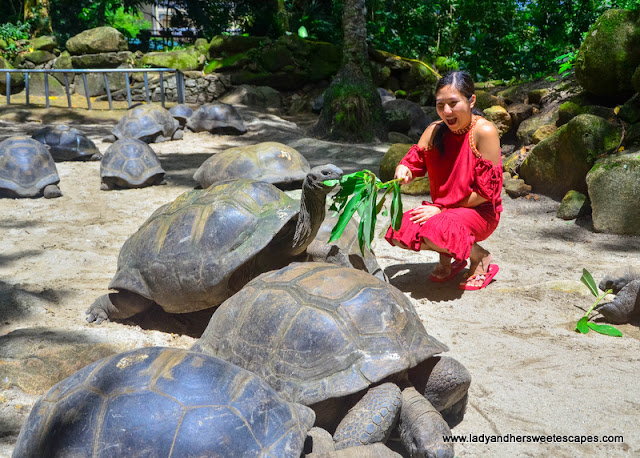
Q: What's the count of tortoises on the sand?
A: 12